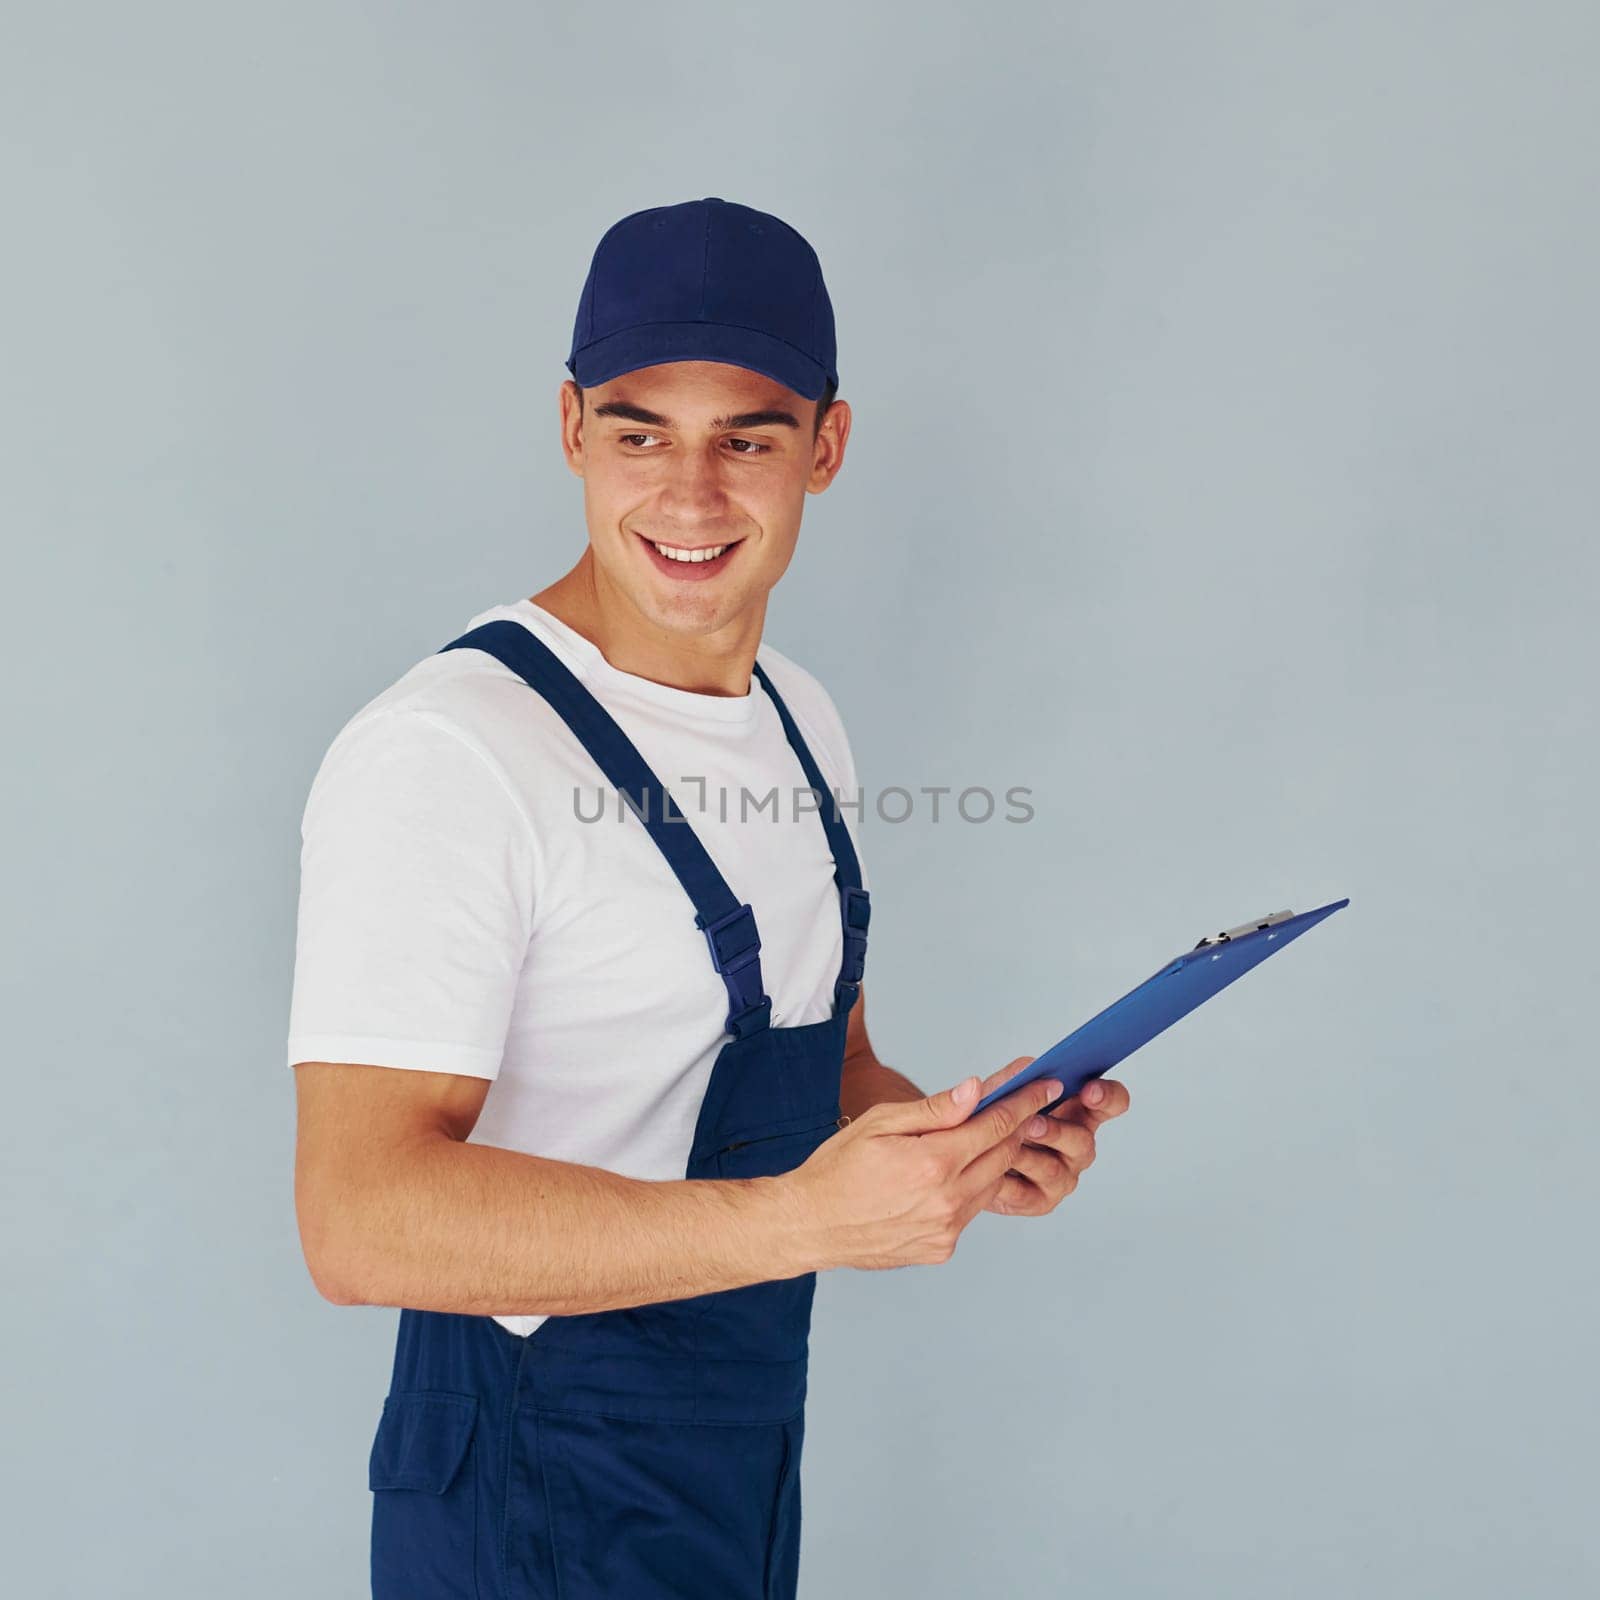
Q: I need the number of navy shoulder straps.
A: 2